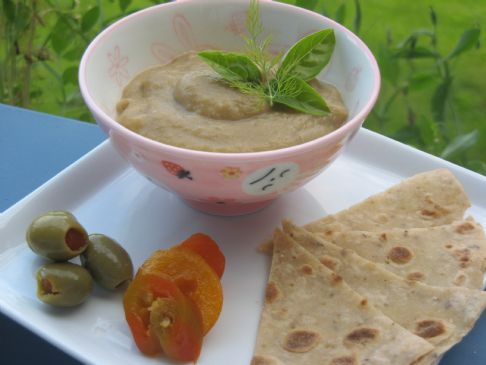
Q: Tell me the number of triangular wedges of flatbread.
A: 4